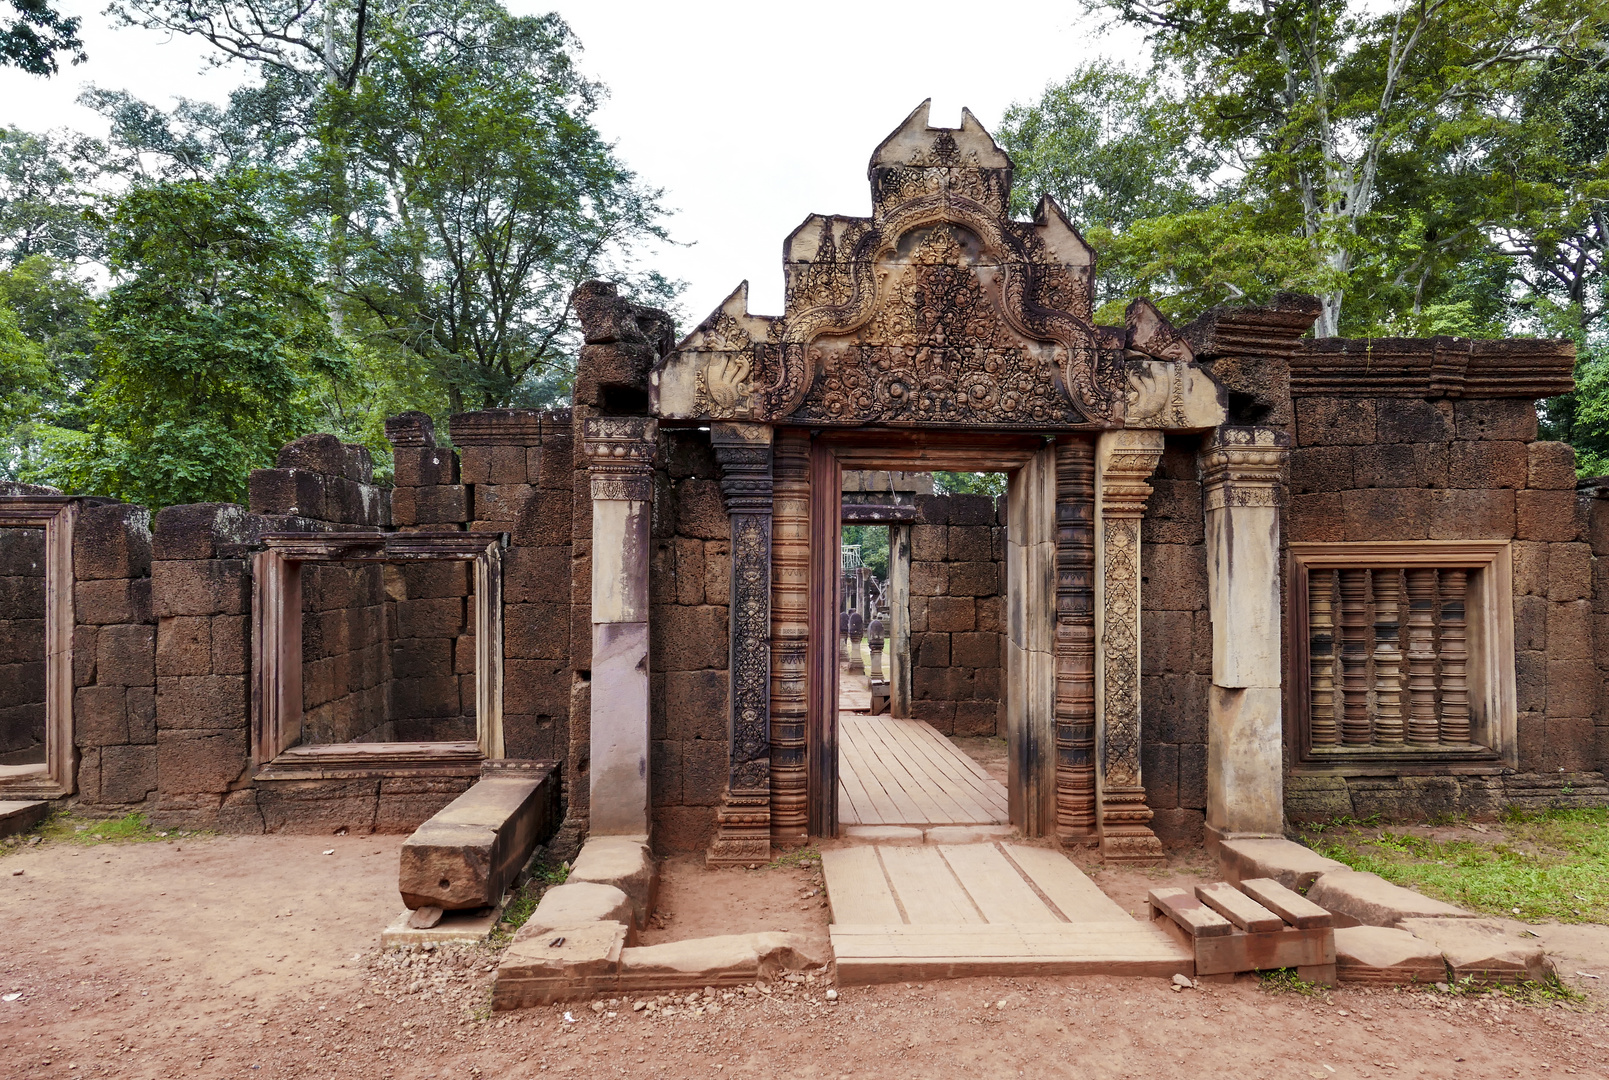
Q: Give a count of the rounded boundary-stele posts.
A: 3